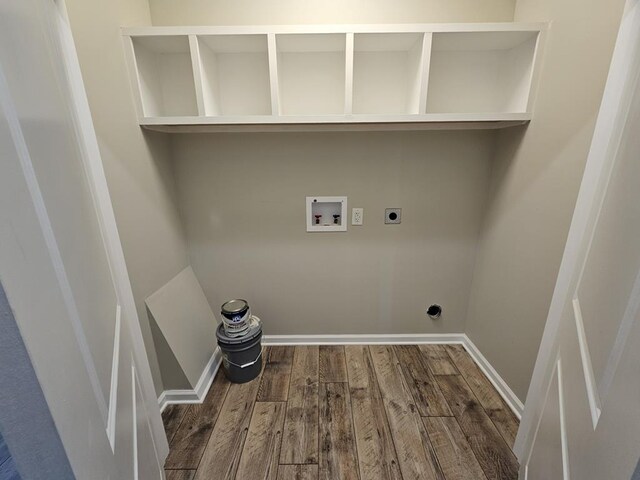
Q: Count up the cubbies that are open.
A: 5